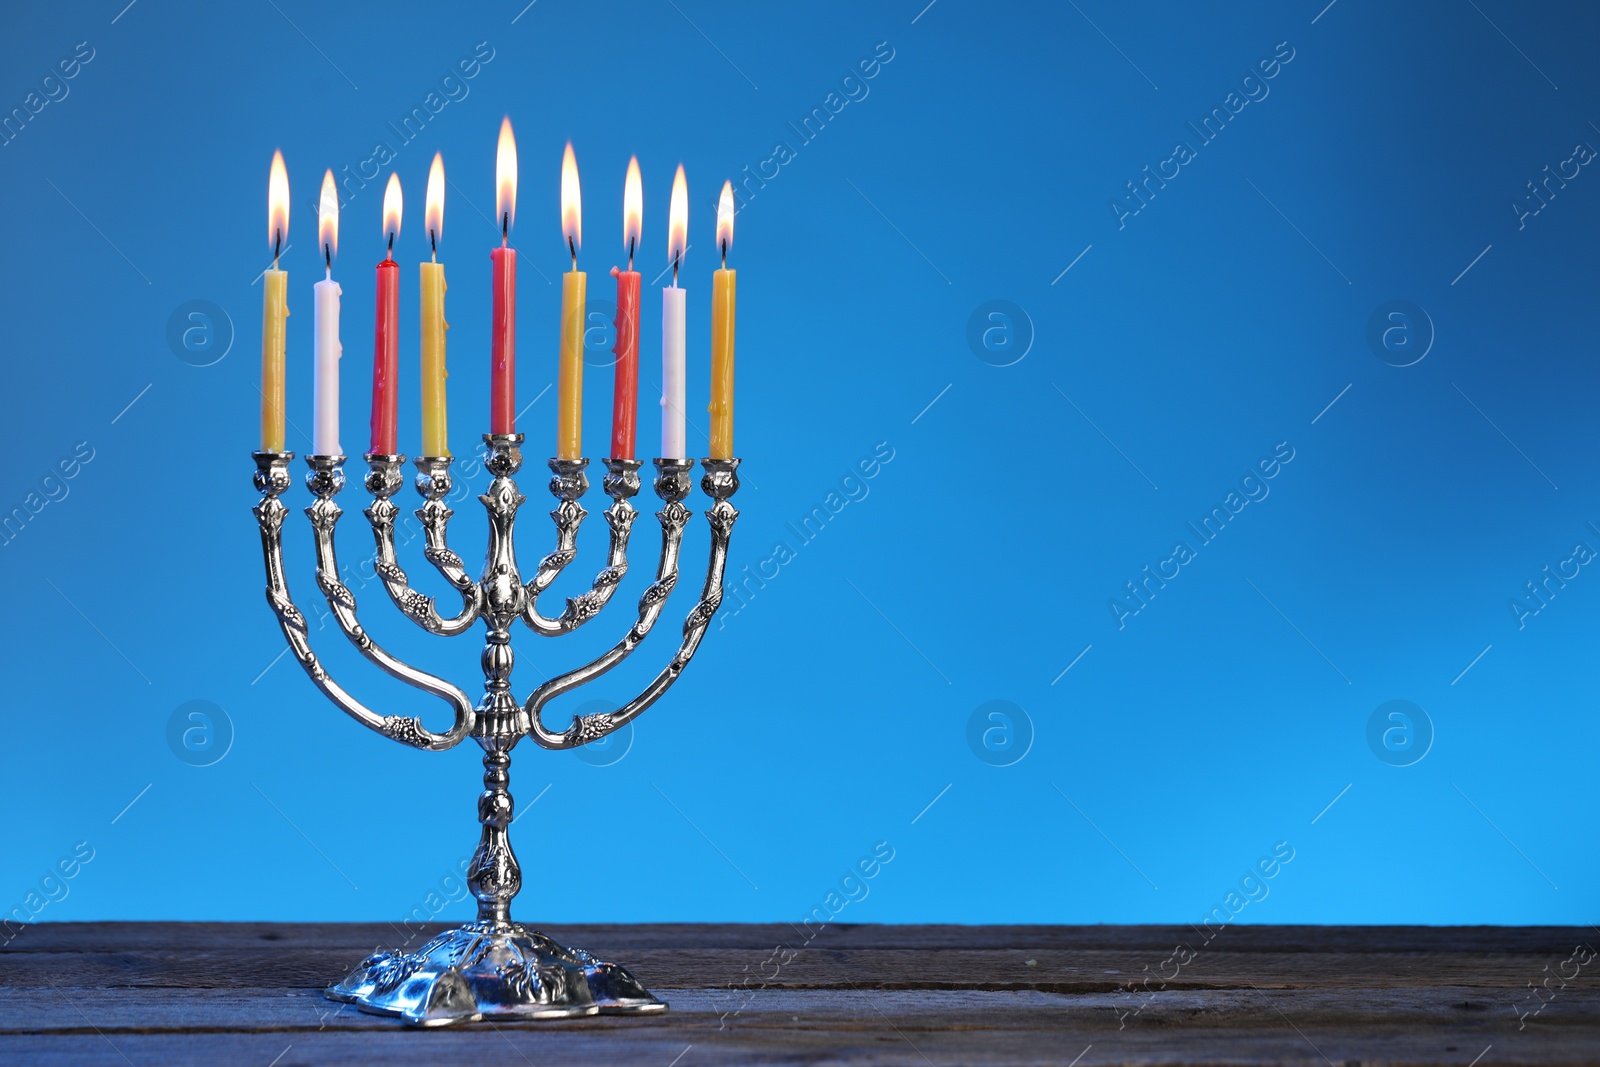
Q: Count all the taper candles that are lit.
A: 9